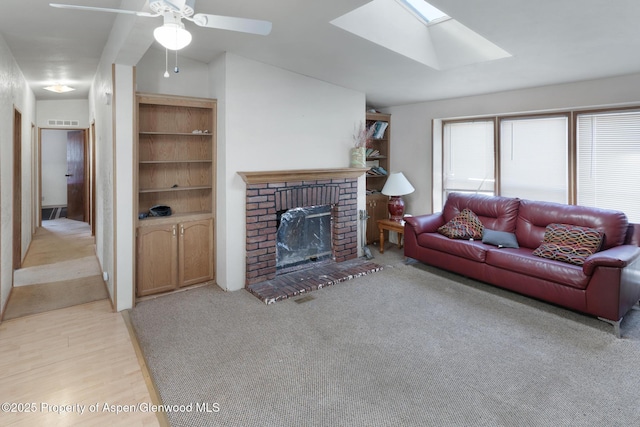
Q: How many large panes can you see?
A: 3